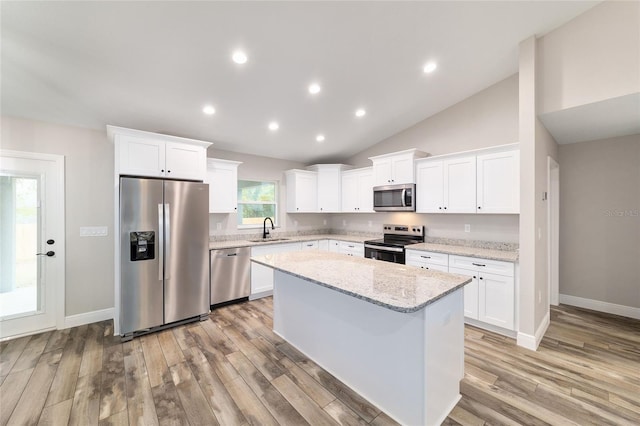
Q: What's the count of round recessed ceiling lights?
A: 7